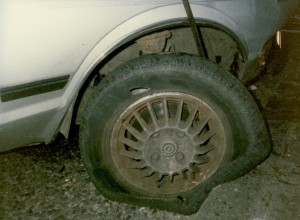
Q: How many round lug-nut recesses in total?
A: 4